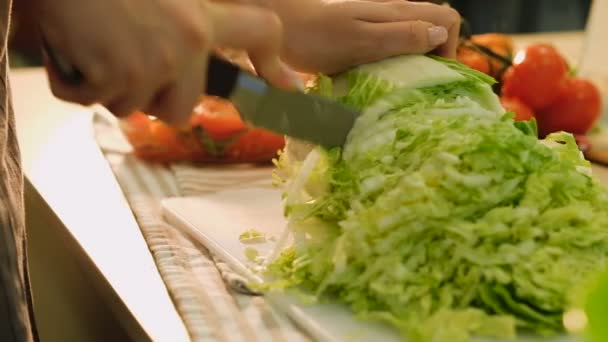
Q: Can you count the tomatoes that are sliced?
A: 0